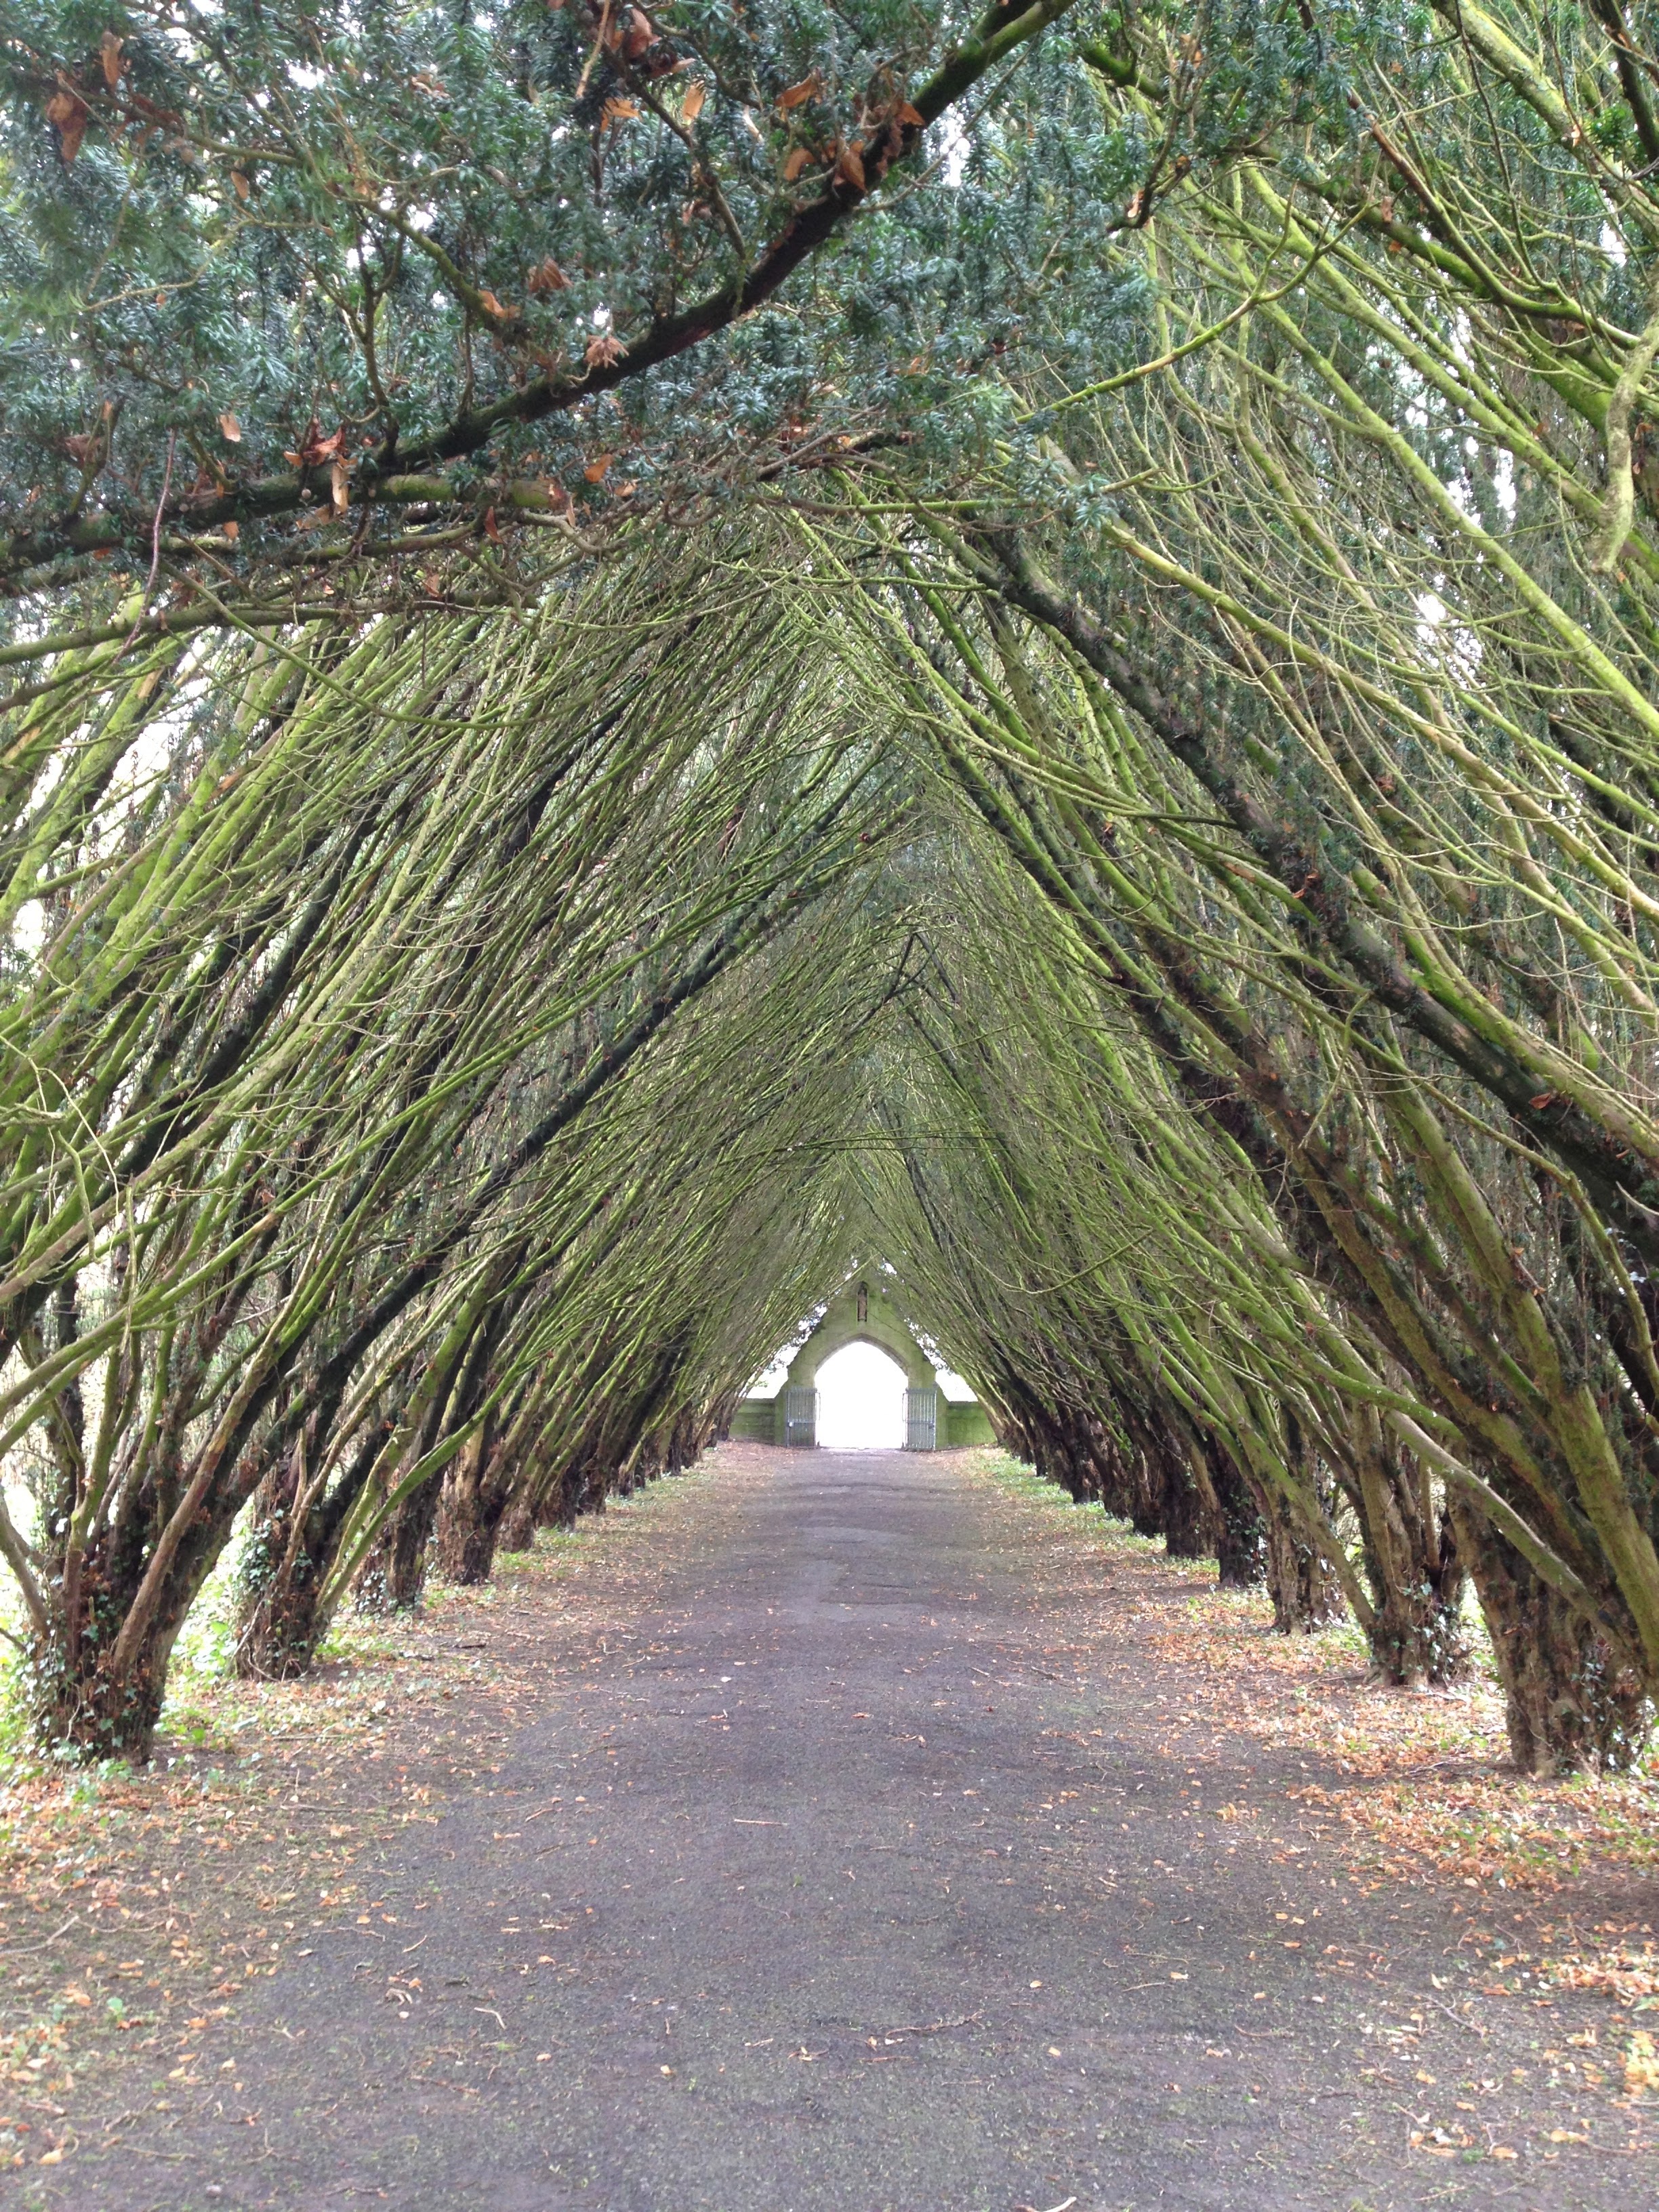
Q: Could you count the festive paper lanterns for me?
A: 0